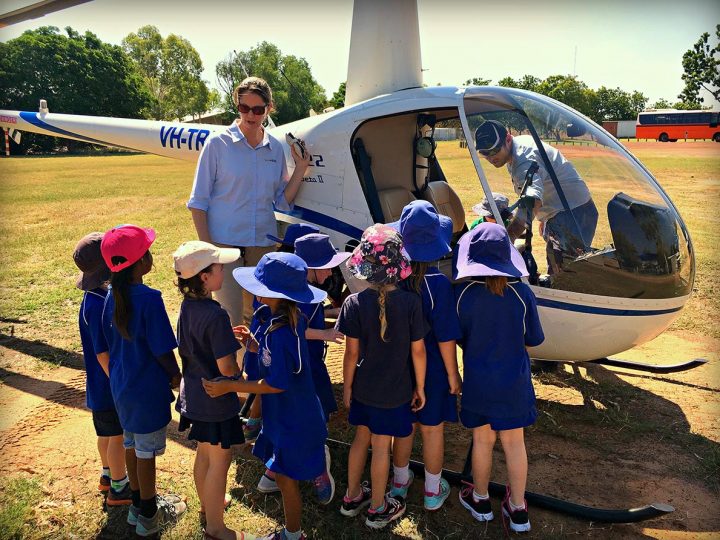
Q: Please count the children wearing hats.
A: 10